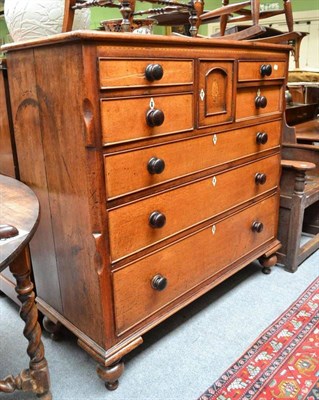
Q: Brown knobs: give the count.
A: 10